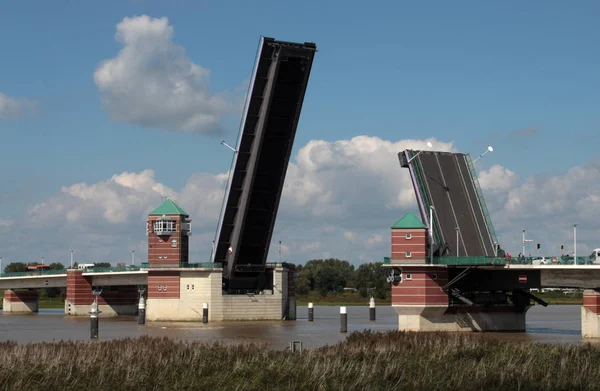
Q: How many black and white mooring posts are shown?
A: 6